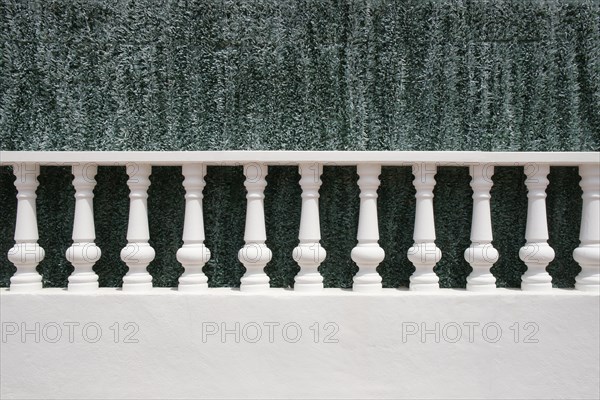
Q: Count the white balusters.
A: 11